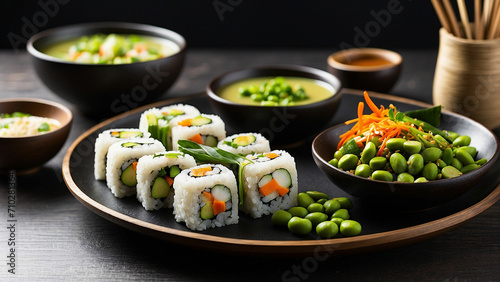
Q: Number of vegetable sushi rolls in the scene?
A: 8